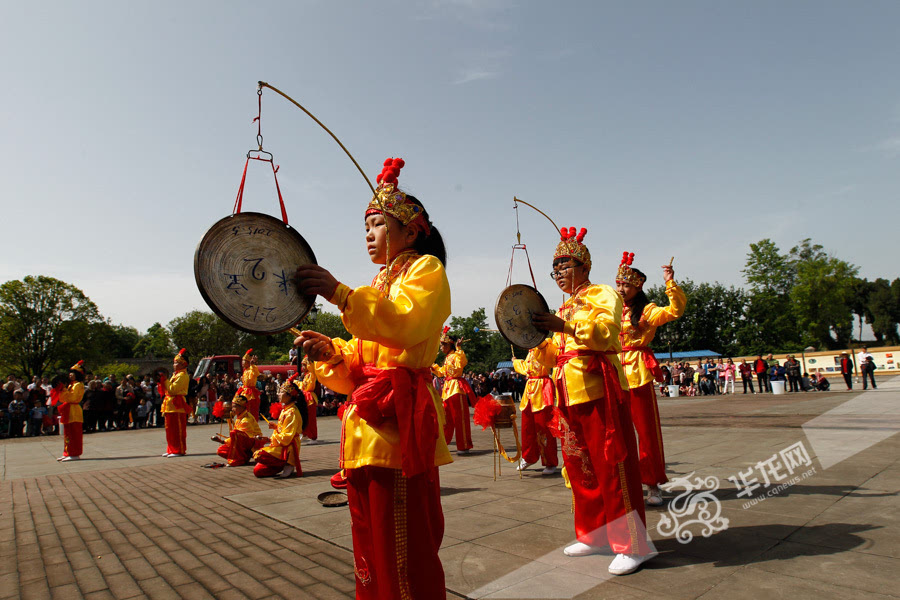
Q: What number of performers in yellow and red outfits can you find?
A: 11